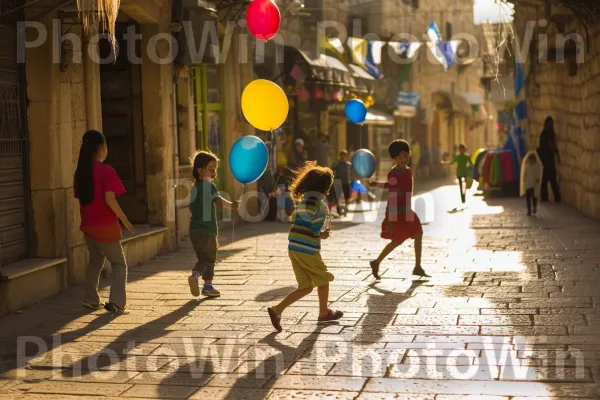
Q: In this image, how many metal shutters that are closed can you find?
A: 1